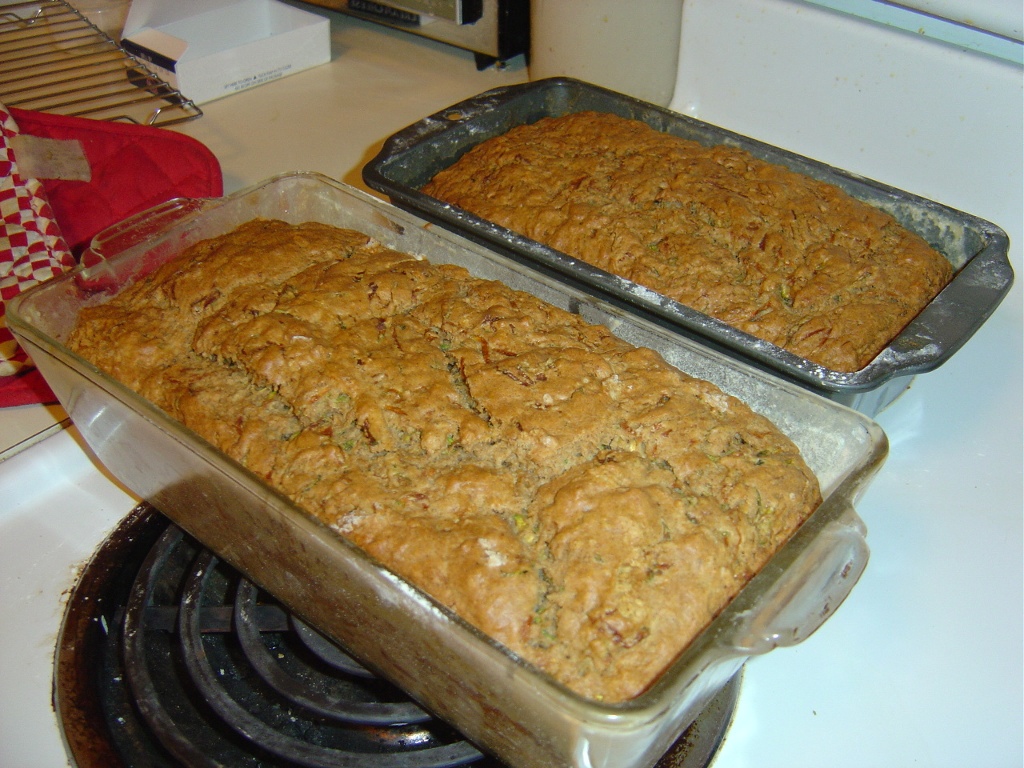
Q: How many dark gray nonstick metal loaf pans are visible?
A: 1